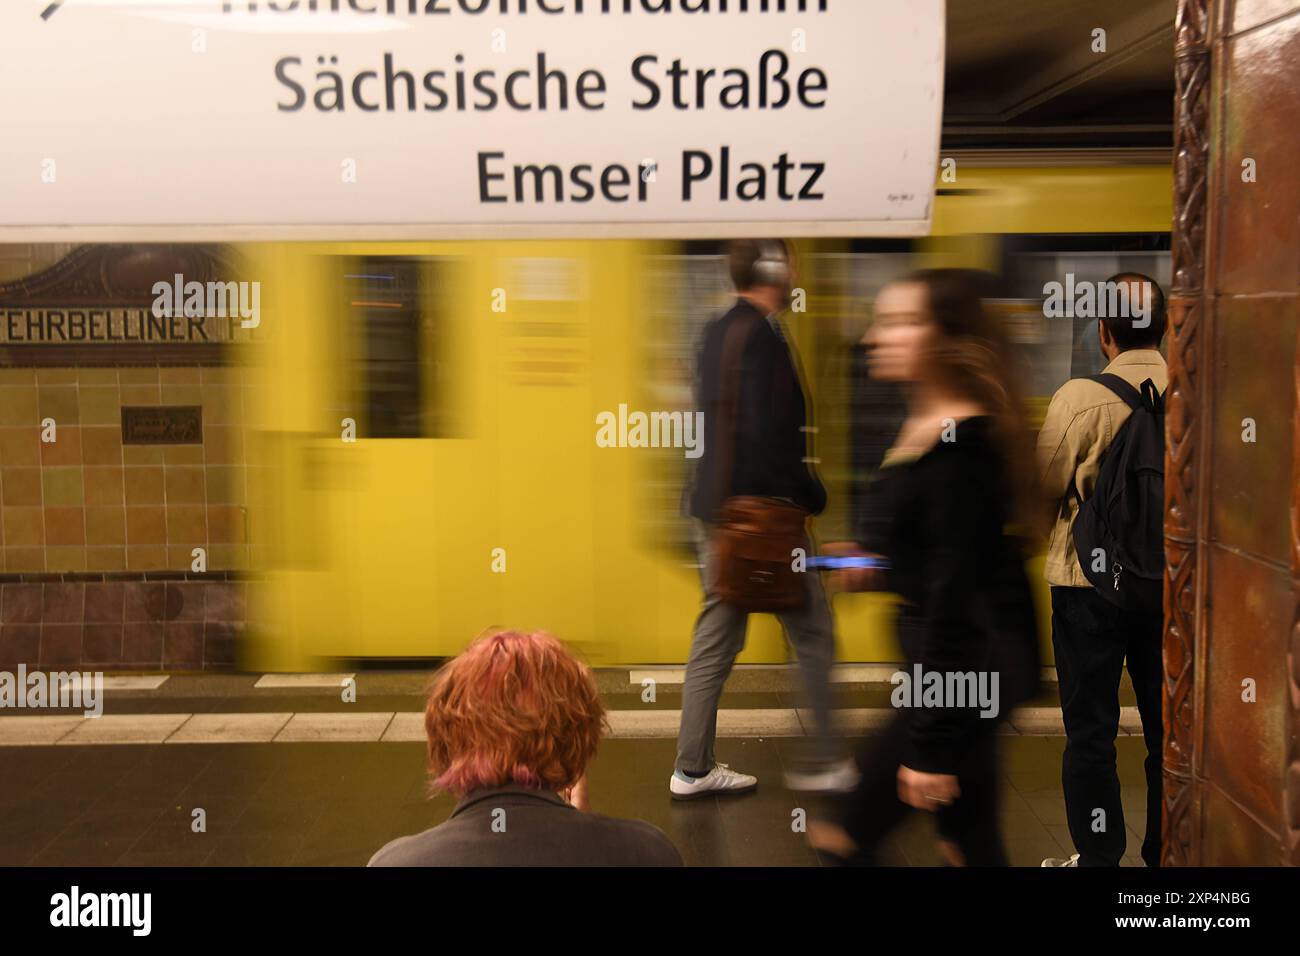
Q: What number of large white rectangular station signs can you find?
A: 1